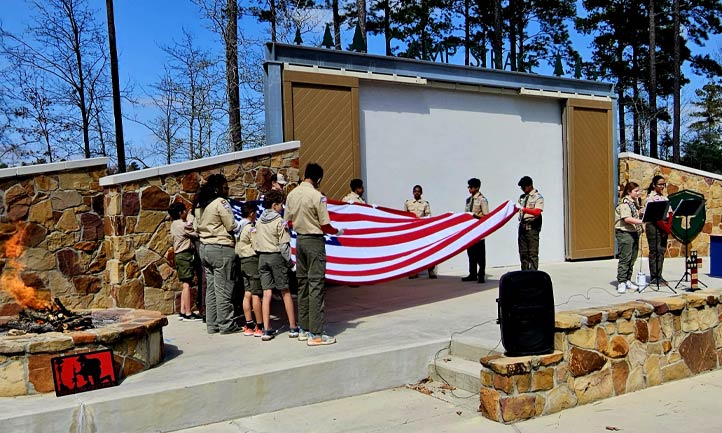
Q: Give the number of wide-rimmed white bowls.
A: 0